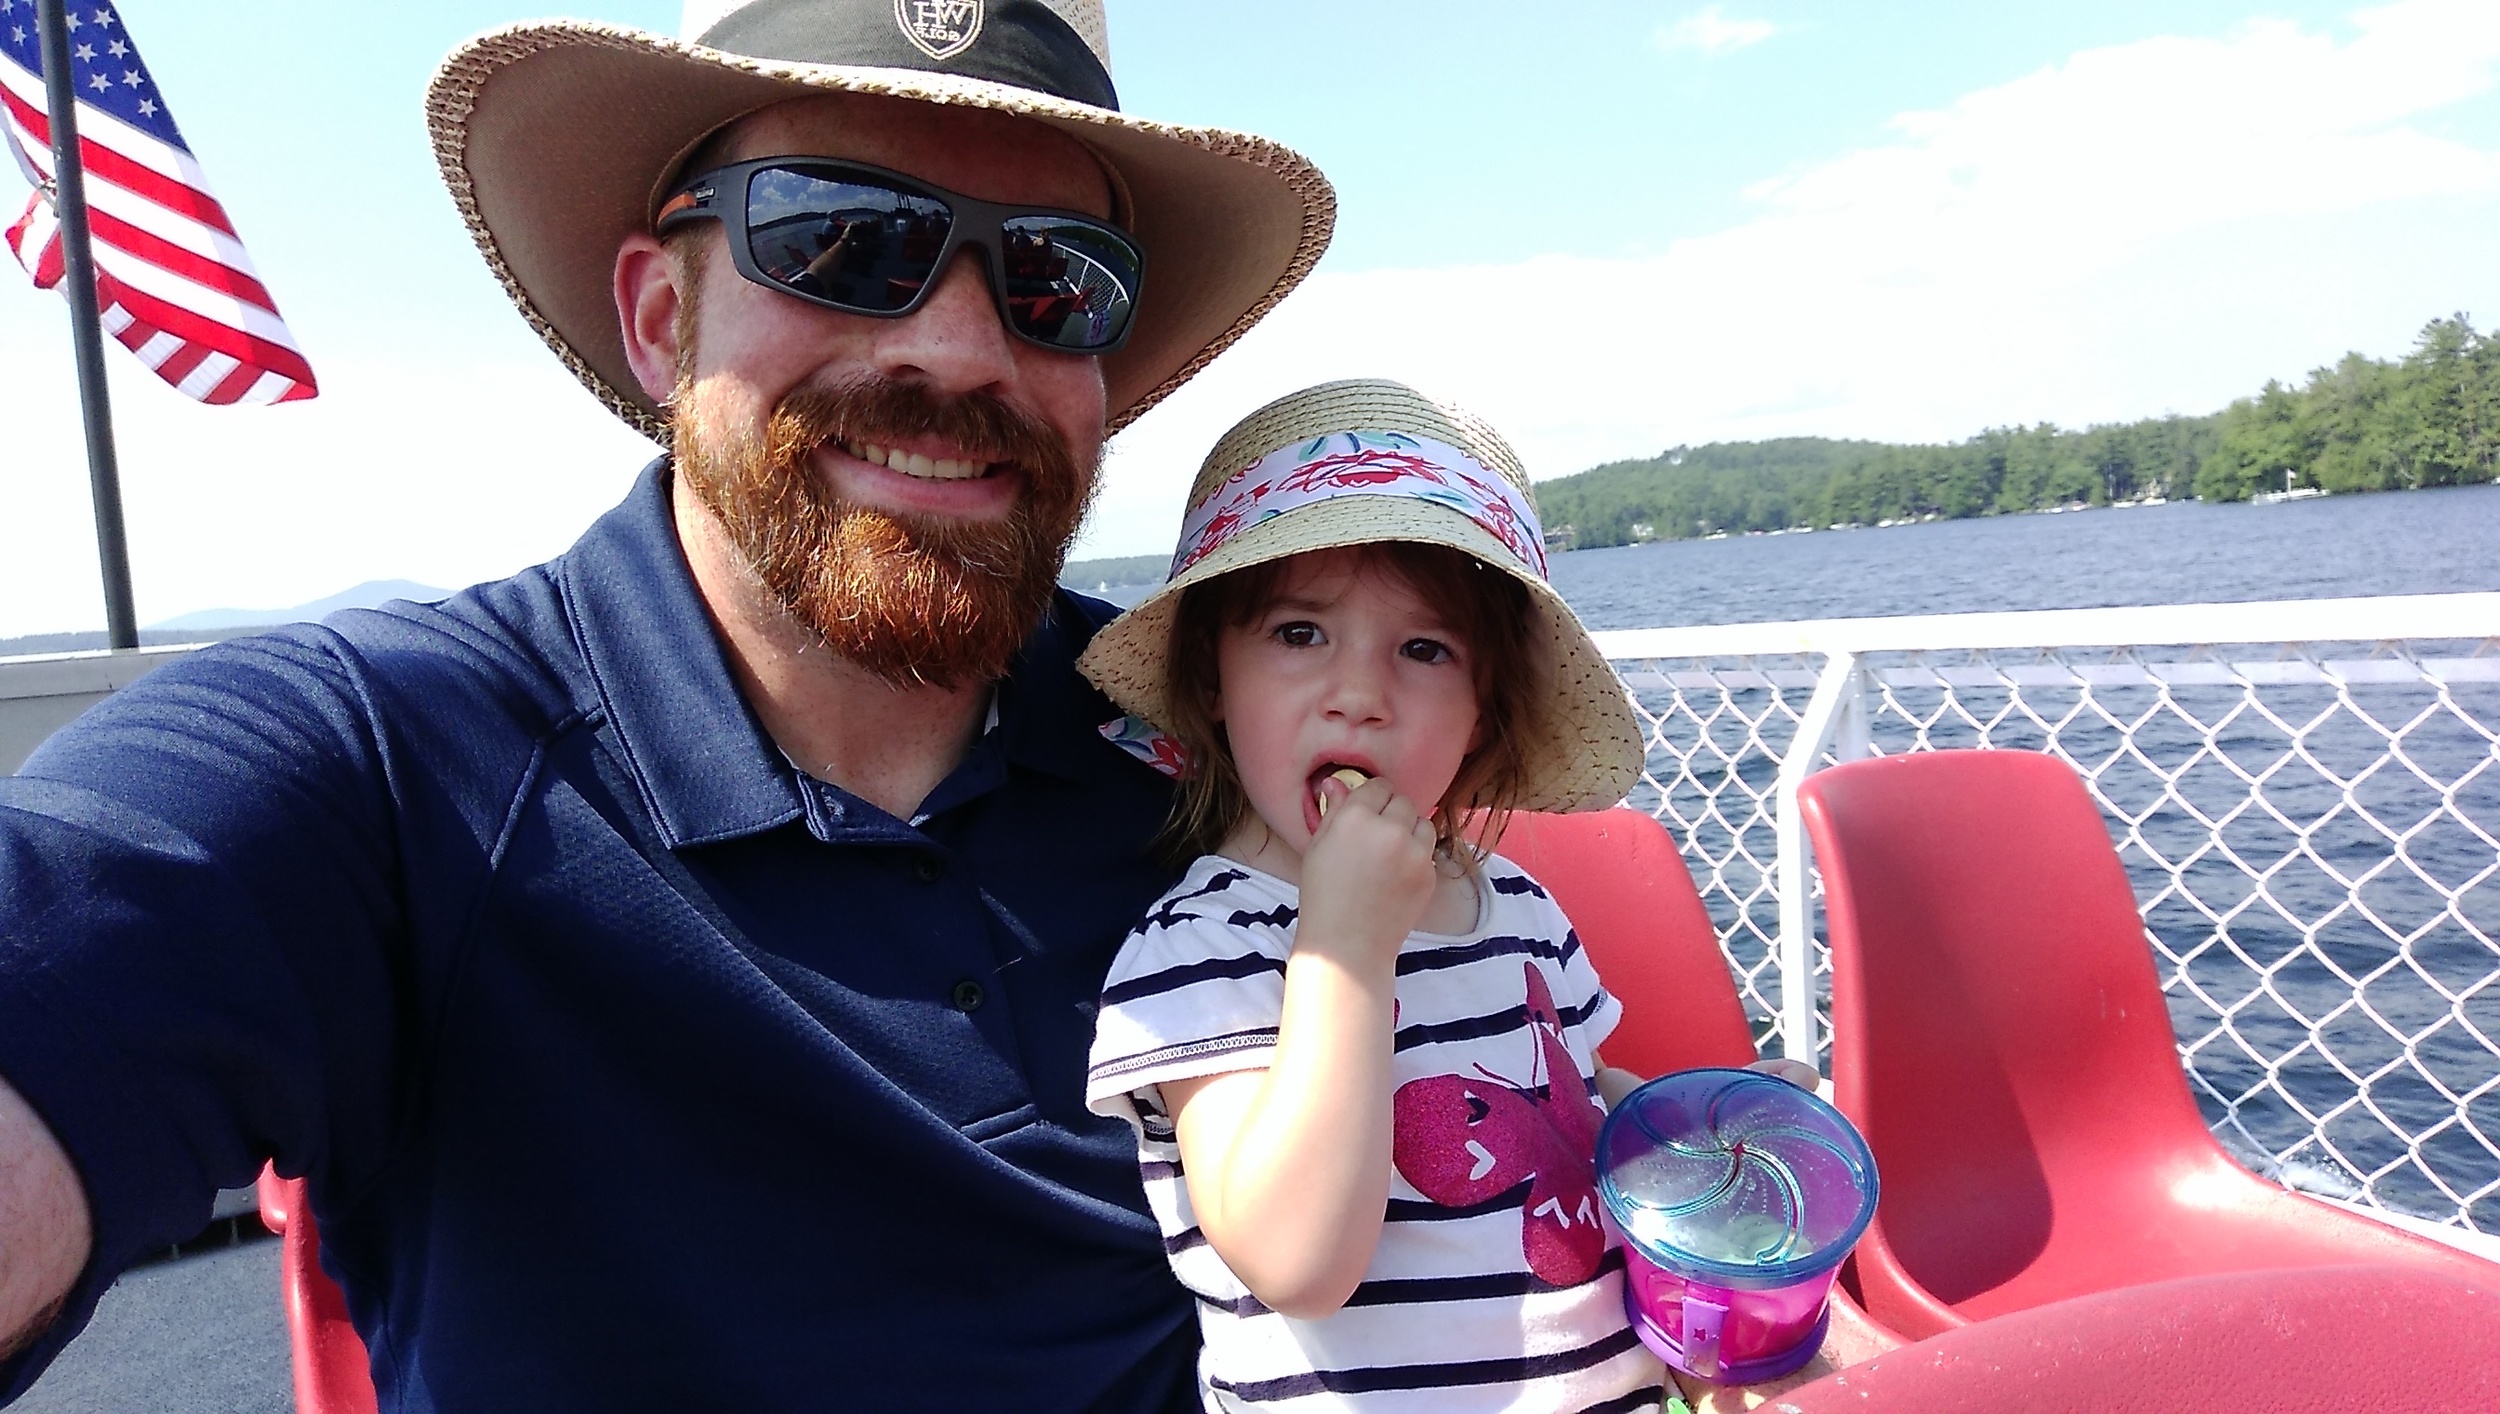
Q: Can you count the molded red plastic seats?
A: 4